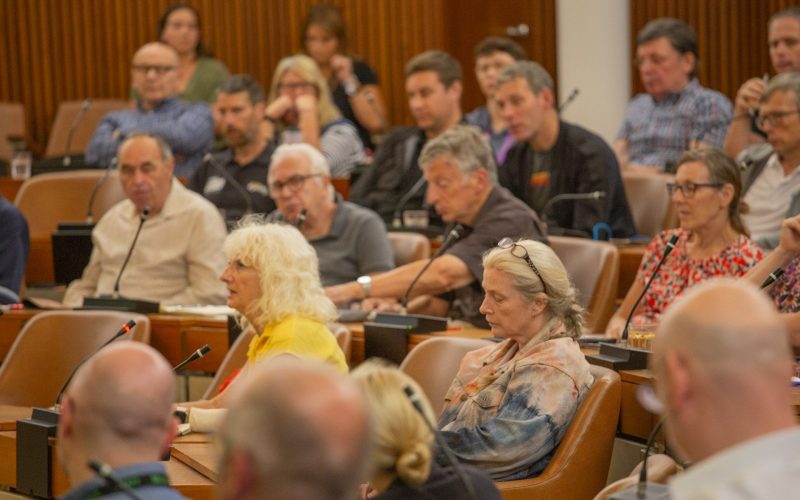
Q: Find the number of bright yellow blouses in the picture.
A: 1